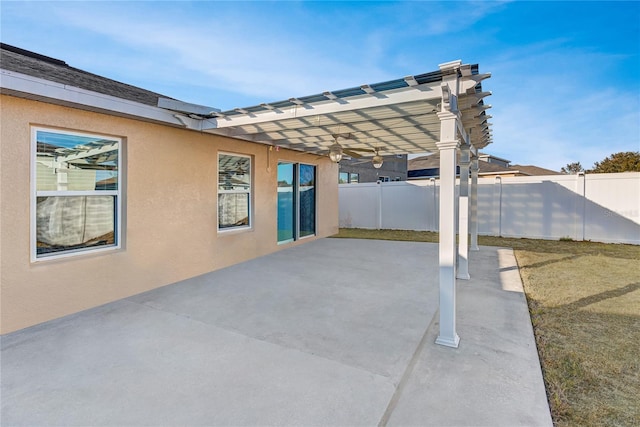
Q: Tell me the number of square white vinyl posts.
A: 3